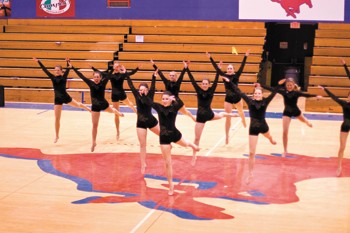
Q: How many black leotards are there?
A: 11